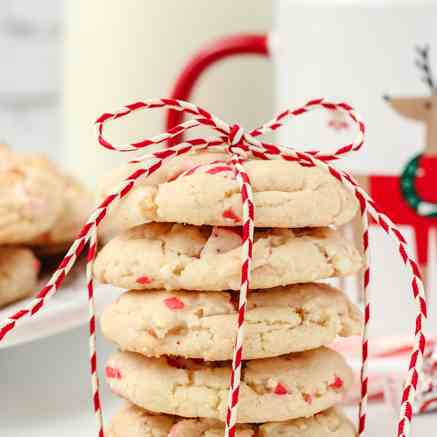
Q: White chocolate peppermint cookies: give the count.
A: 8